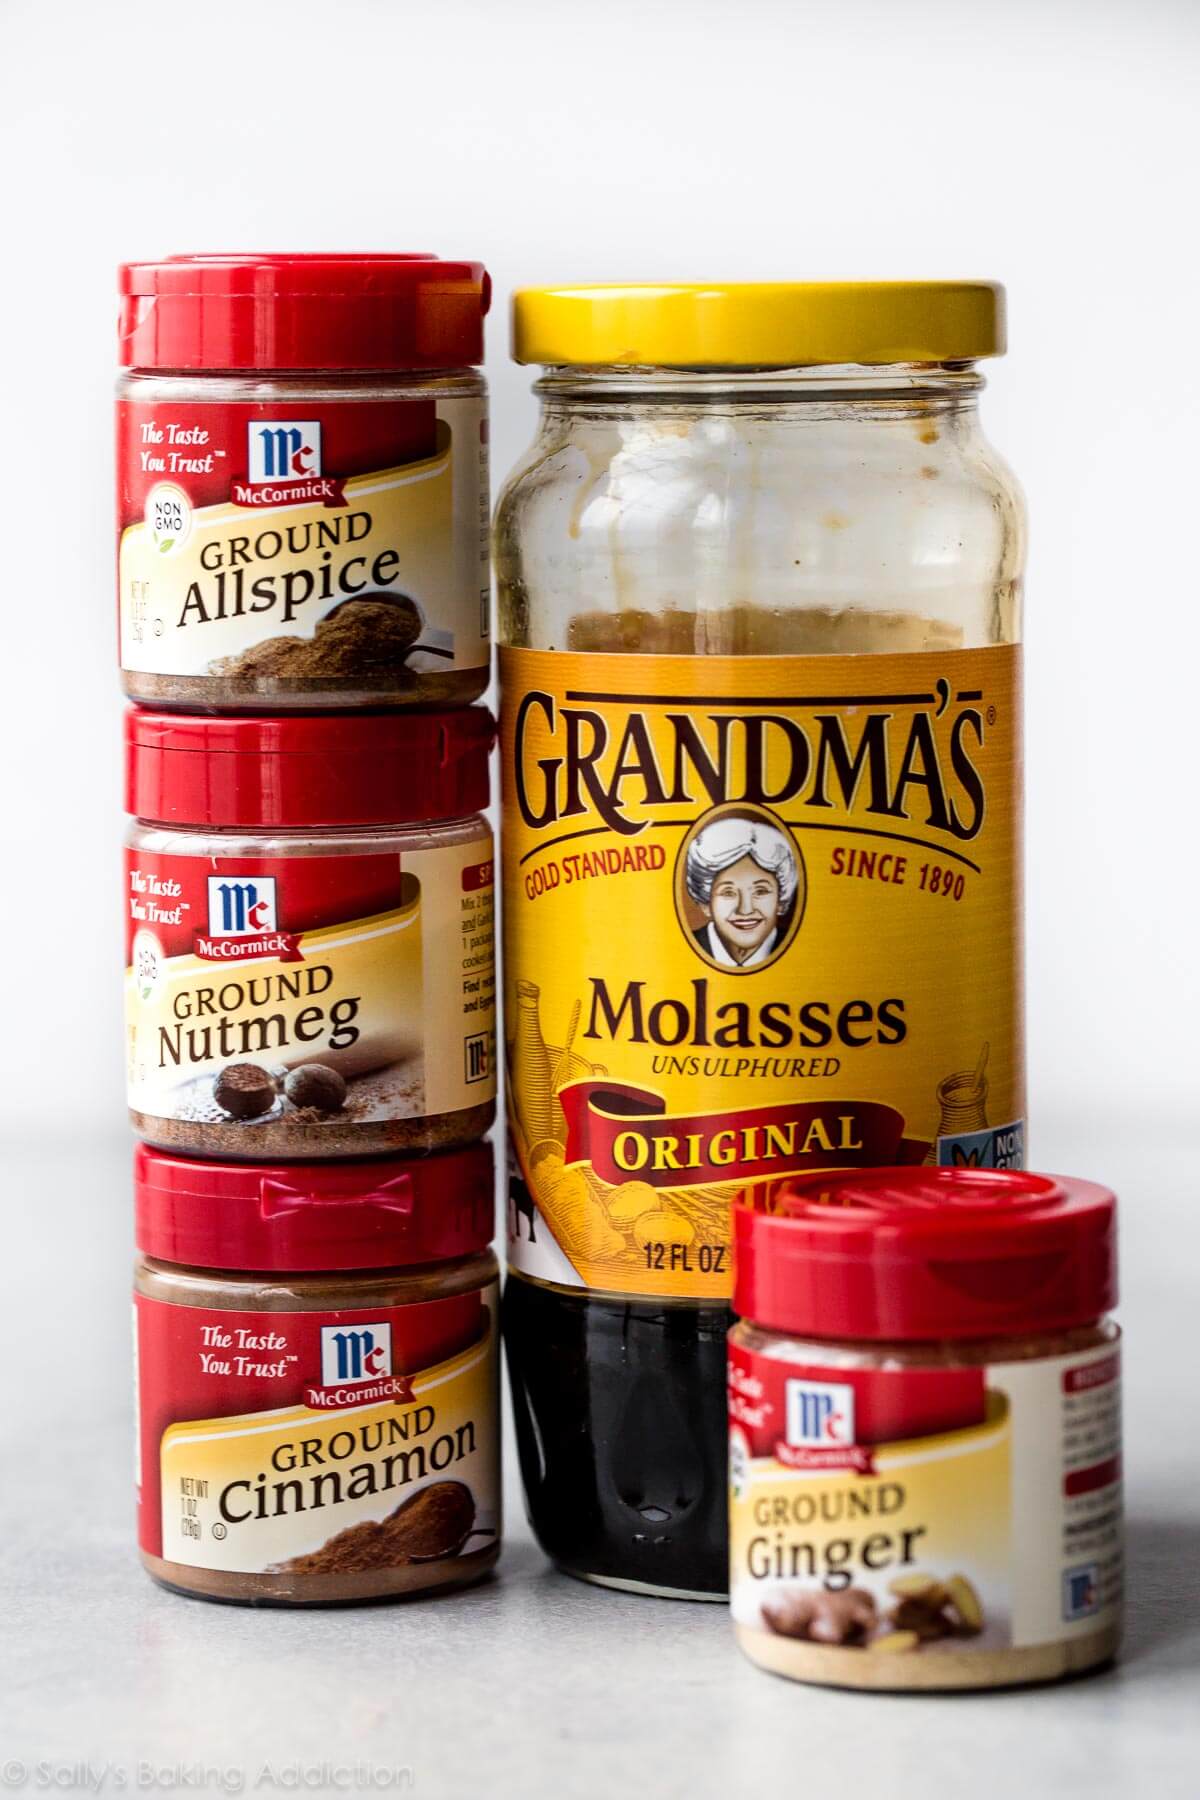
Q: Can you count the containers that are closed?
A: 5